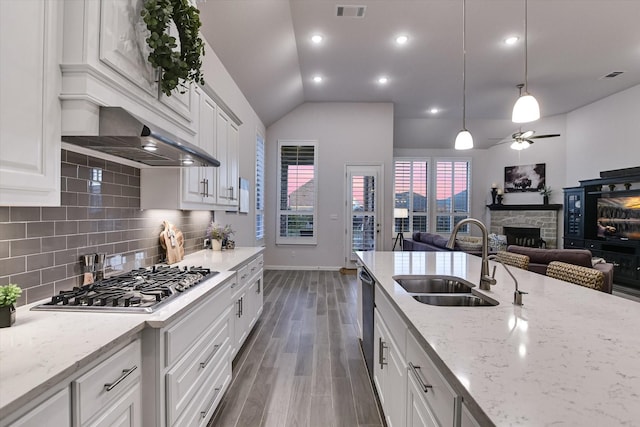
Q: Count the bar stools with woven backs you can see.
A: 2